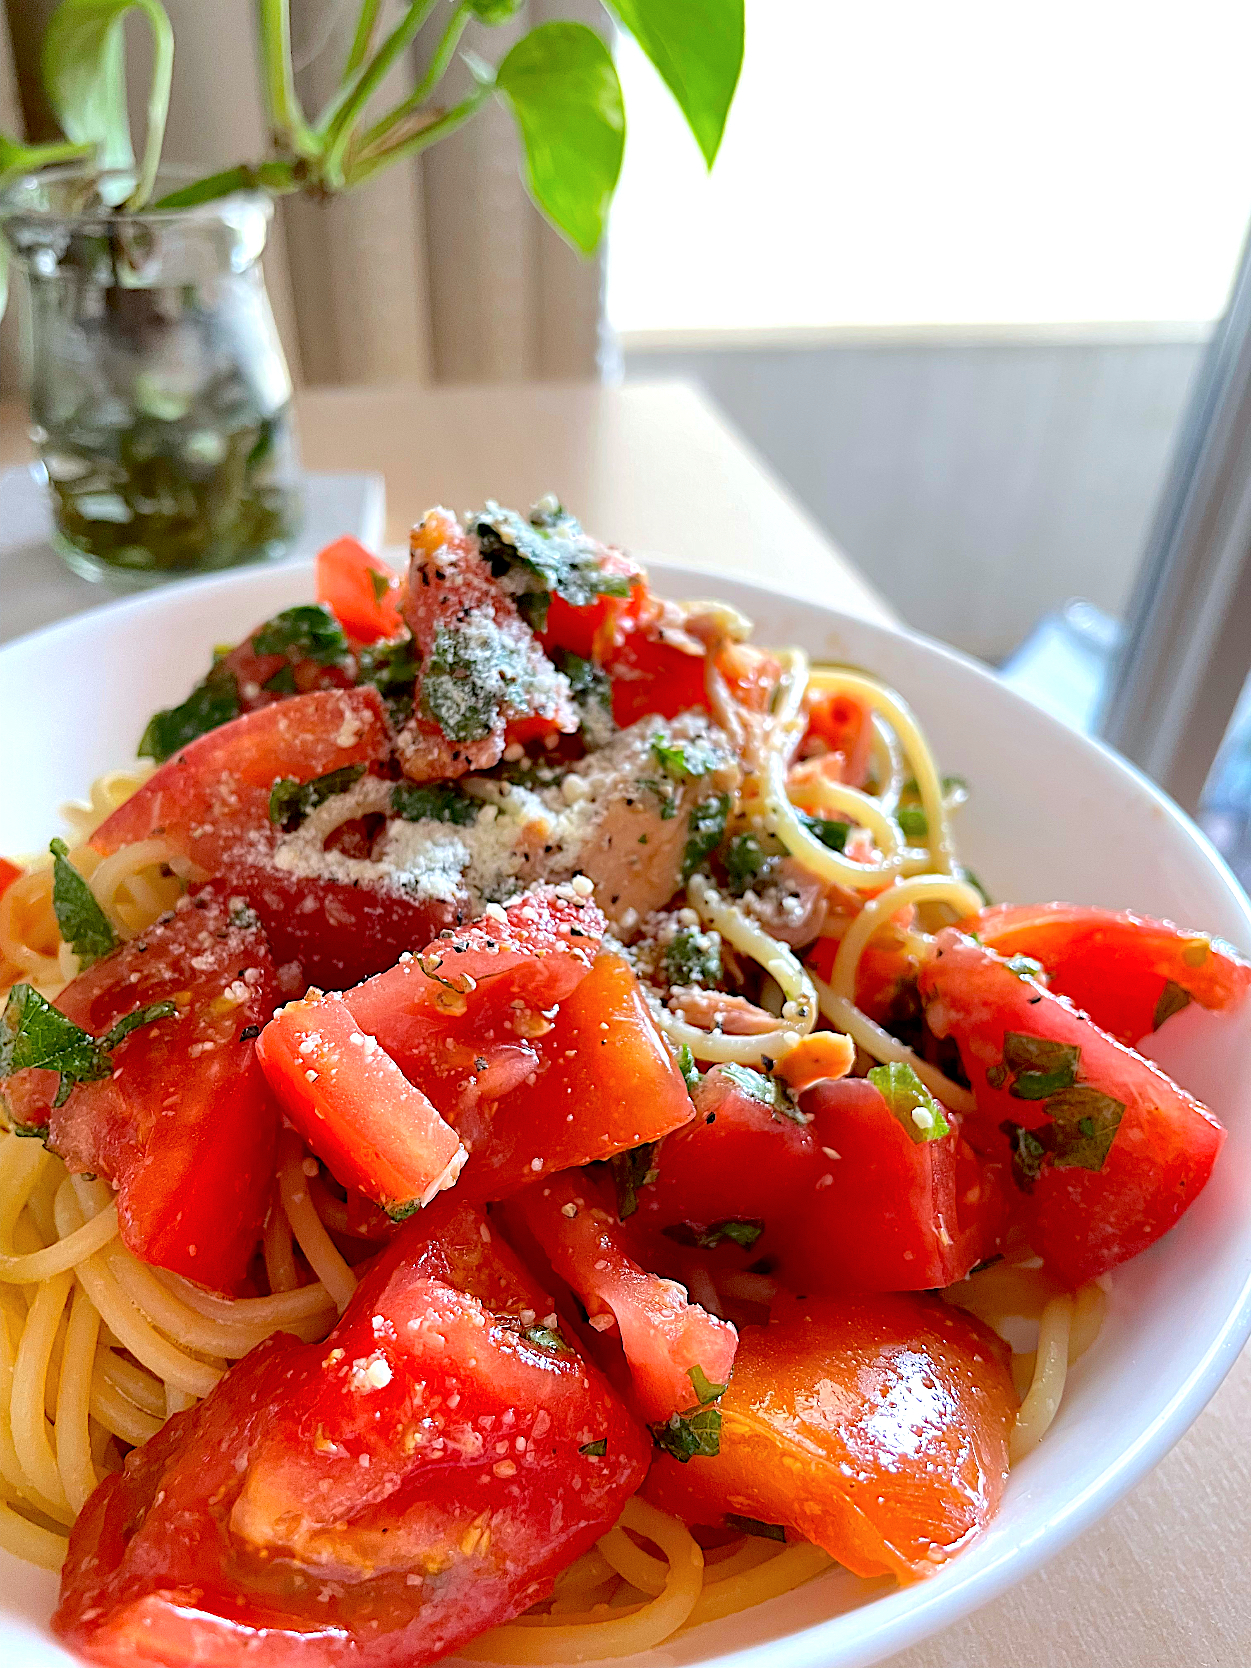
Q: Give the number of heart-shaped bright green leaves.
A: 2